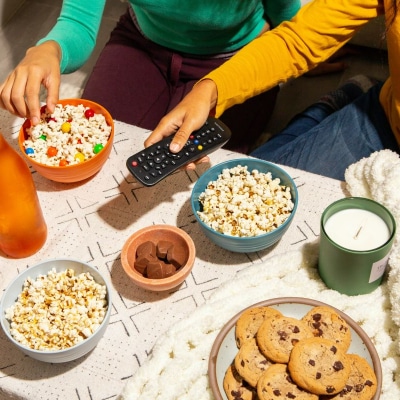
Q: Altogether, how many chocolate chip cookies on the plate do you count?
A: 8